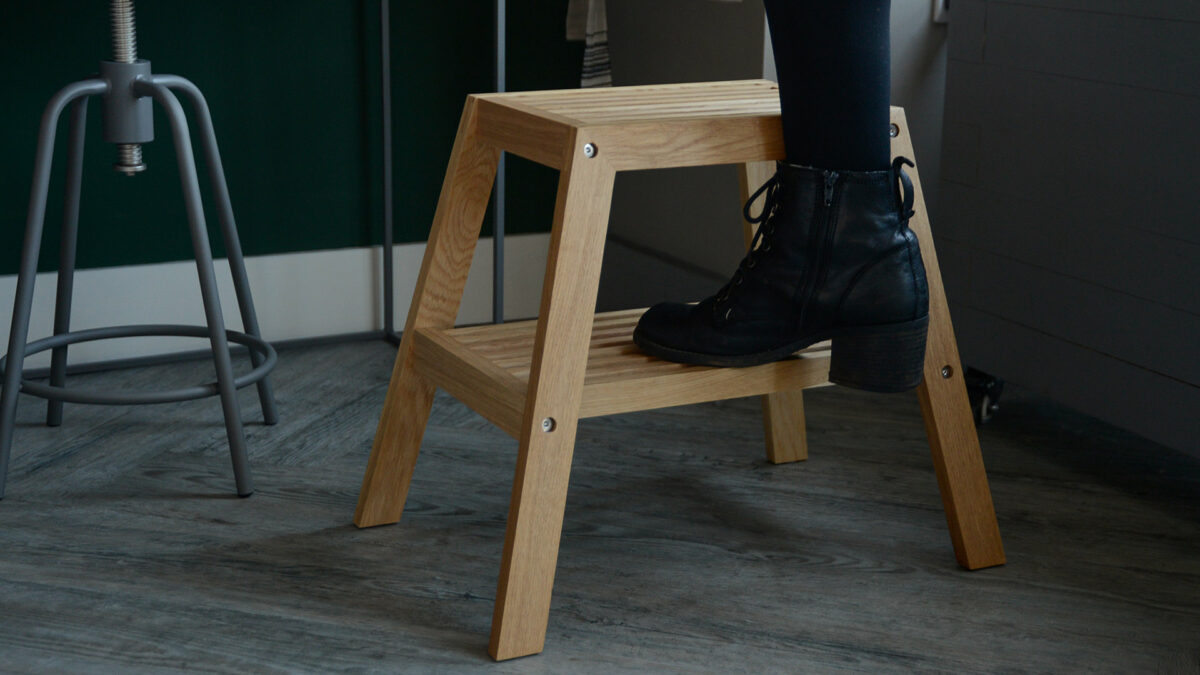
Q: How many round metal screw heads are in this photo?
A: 4